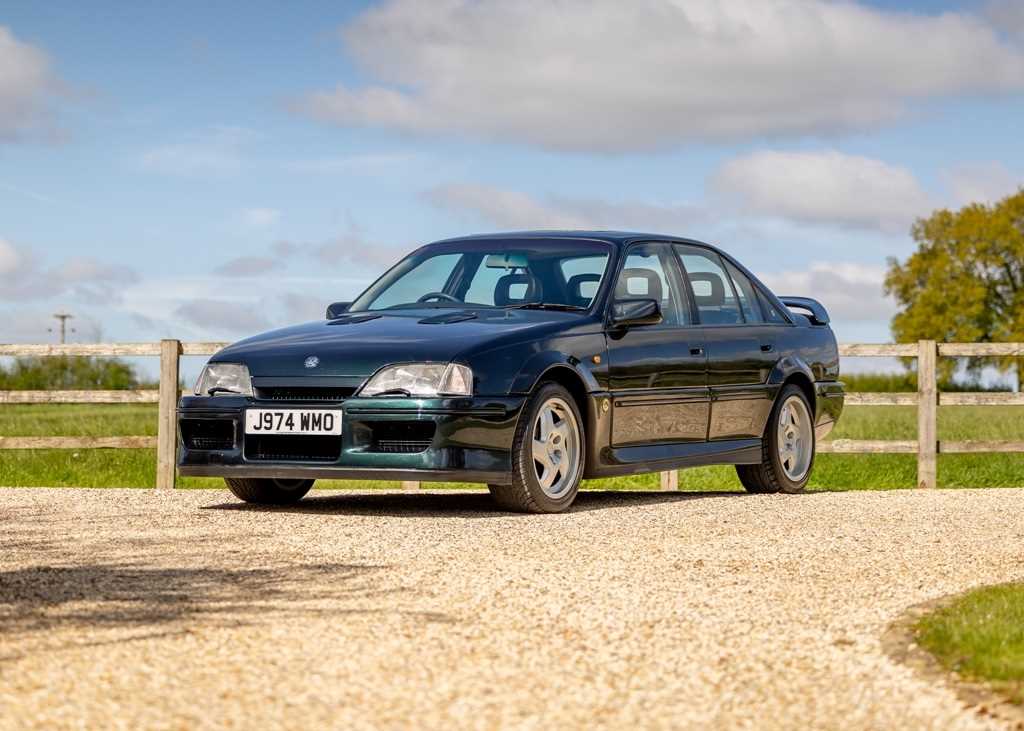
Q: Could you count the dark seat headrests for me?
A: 4